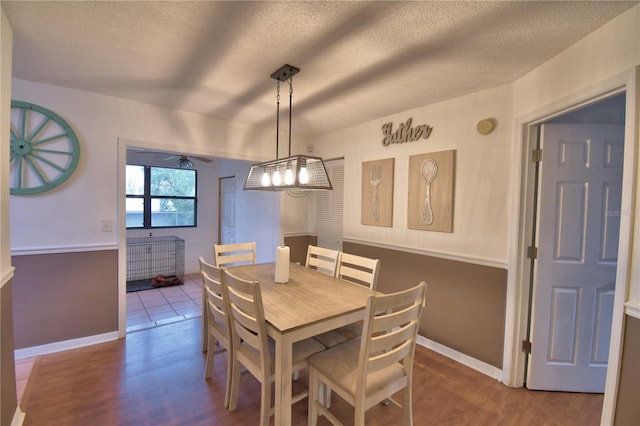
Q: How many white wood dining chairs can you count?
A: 6